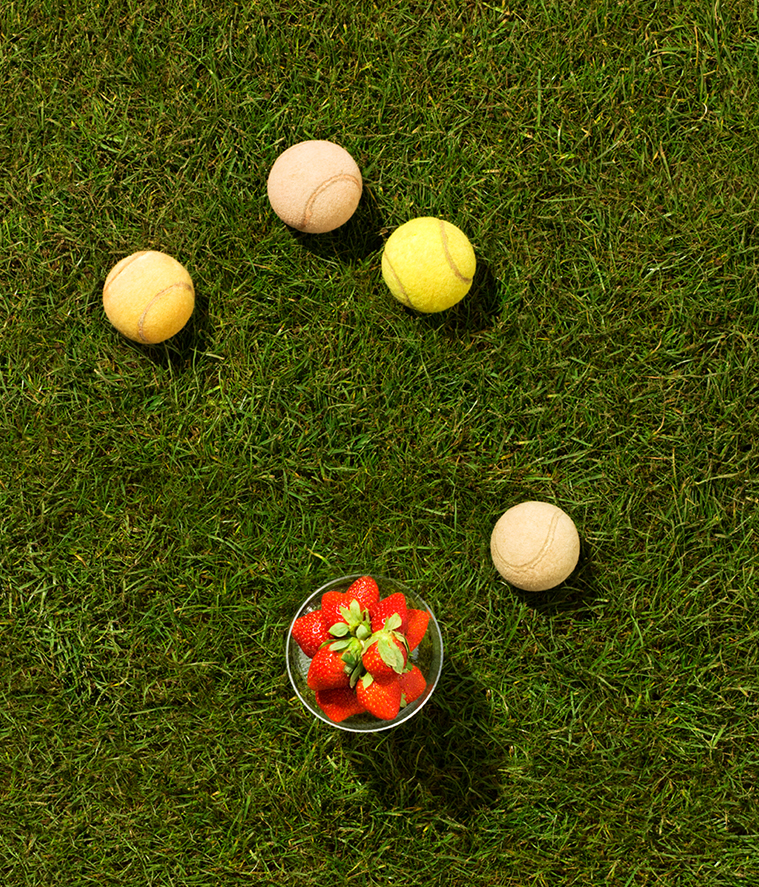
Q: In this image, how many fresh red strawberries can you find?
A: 10